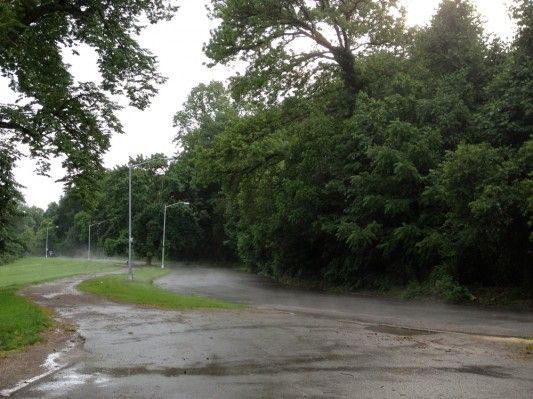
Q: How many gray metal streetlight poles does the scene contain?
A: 4